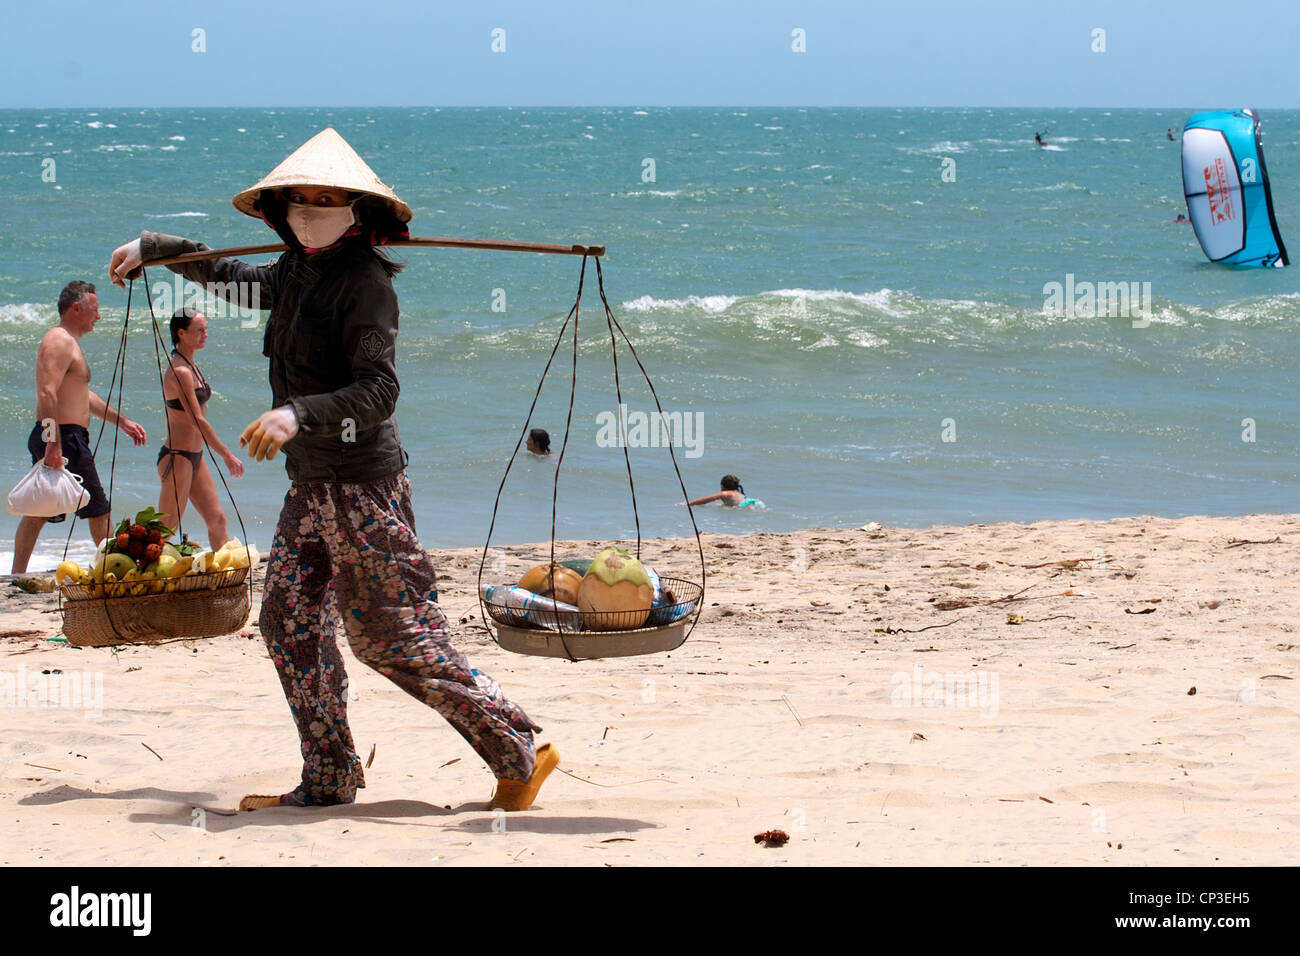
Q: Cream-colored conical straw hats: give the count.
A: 1